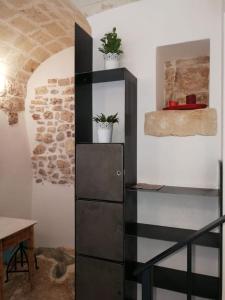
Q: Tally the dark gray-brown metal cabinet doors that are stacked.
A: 3